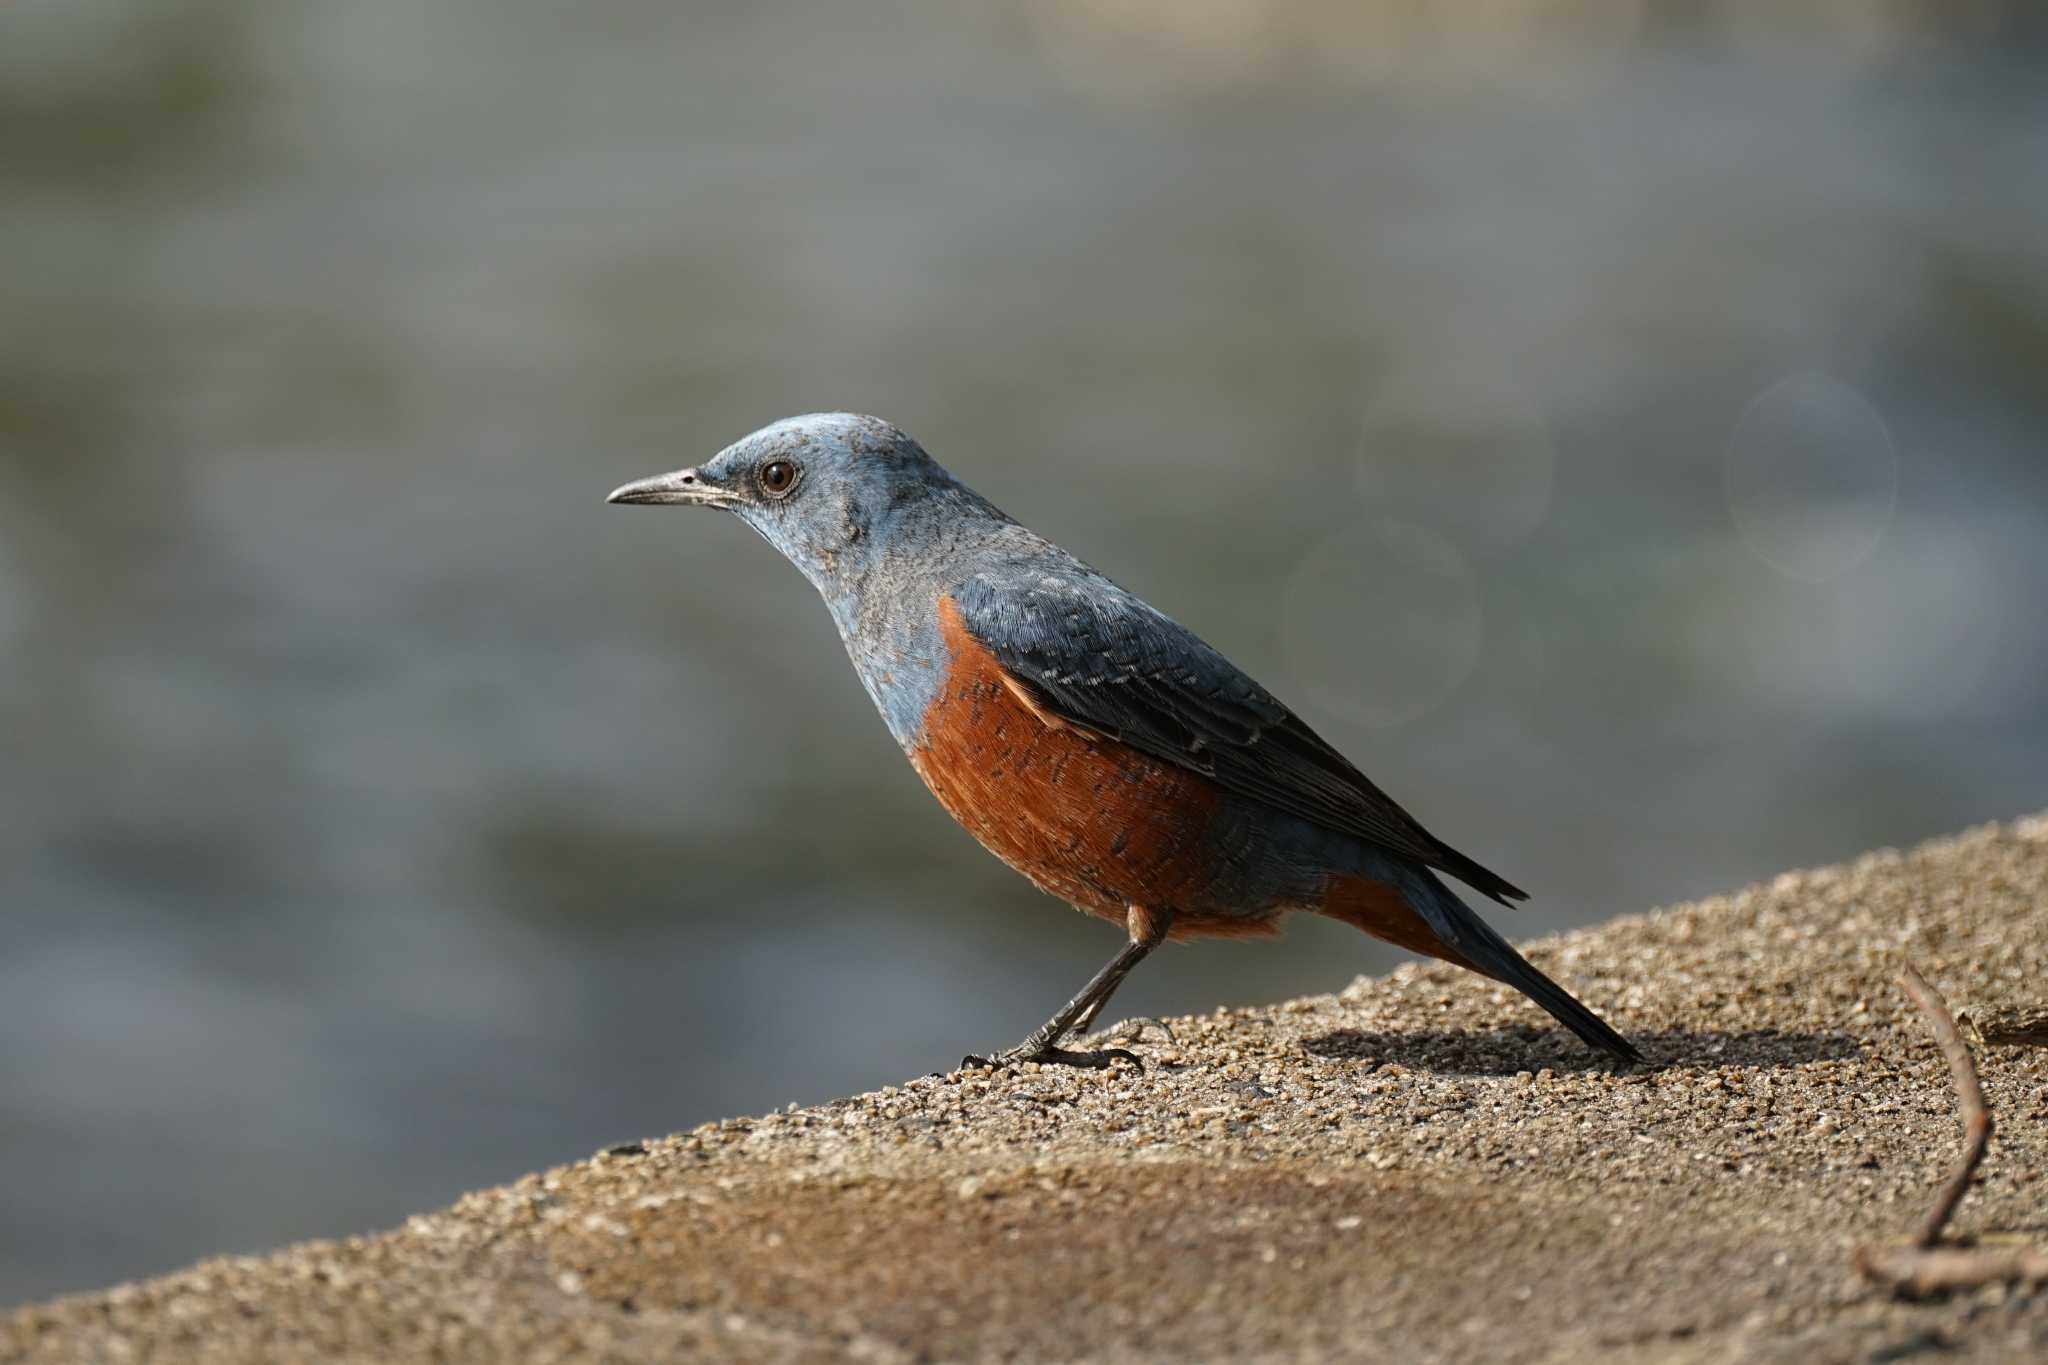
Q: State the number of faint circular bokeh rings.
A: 3